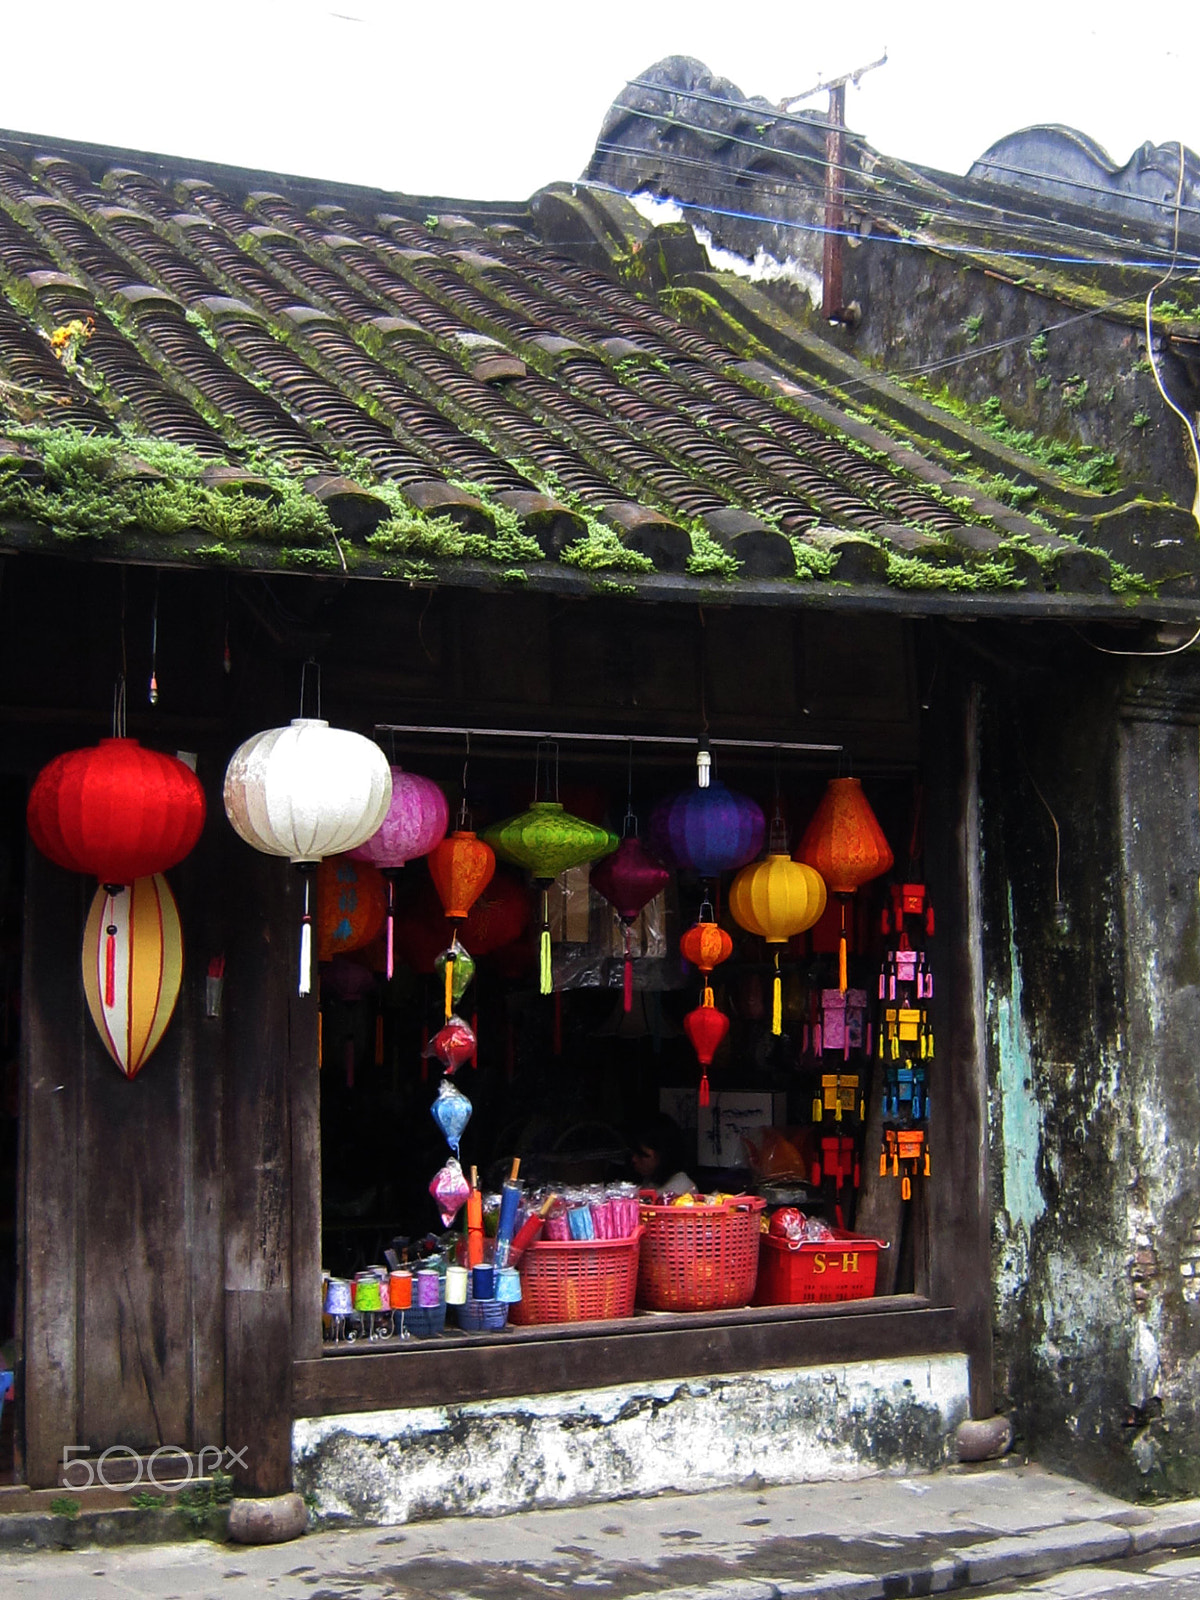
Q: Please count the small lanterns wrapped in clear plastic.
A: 4